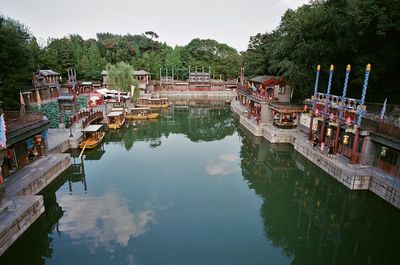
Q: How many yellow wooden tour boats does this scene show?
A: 4